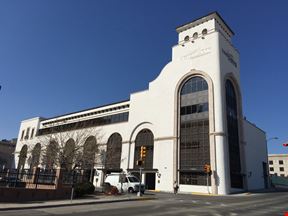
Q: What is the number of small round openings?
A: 3